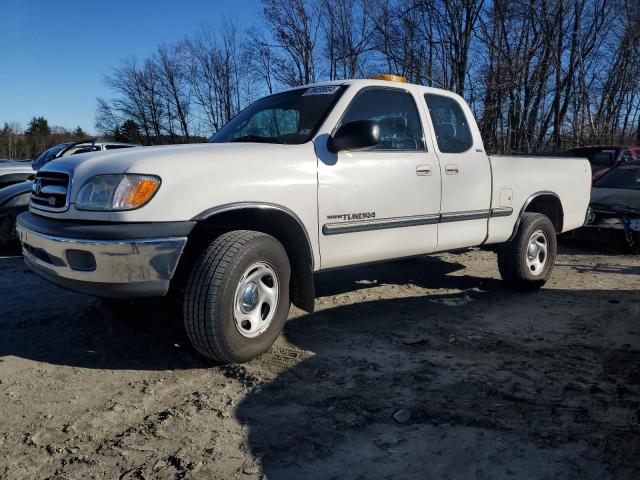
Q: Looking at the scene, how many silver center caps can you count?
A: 2